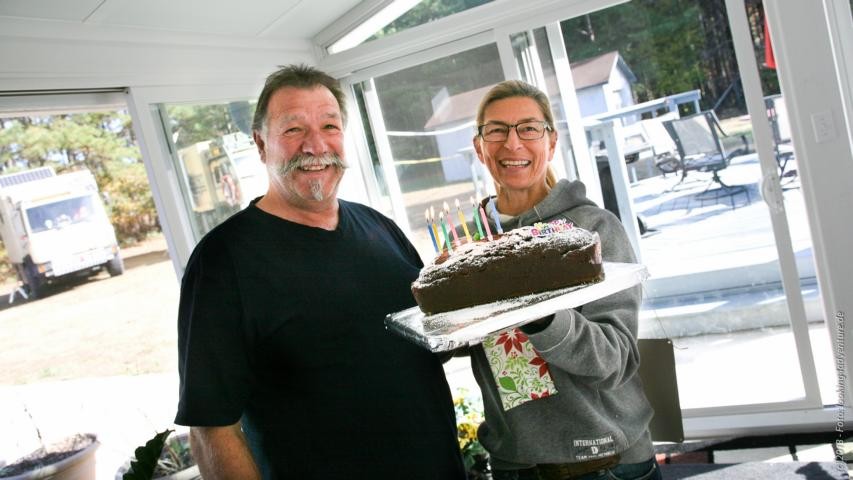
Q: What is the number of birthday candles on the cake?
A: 8